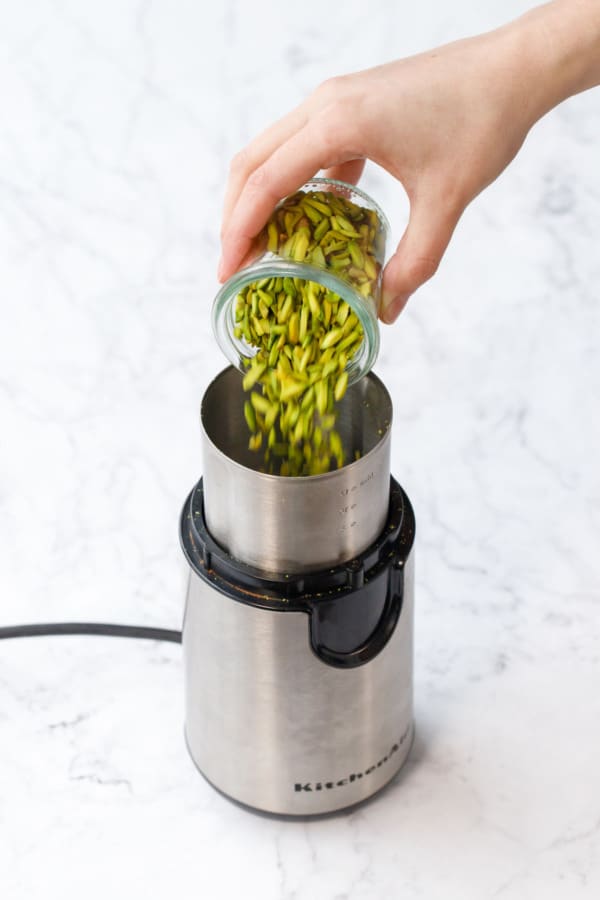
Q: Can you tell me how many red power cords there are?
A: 0